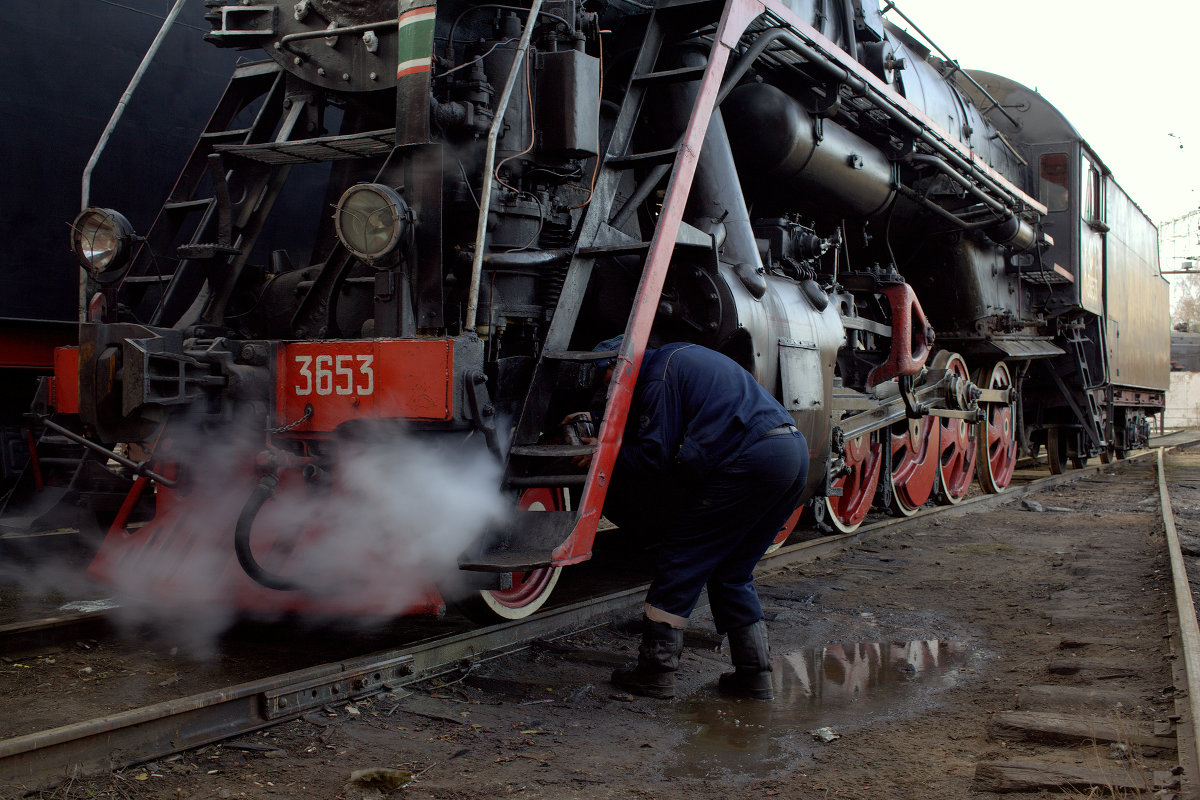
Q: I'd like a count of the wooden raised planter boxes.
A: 0